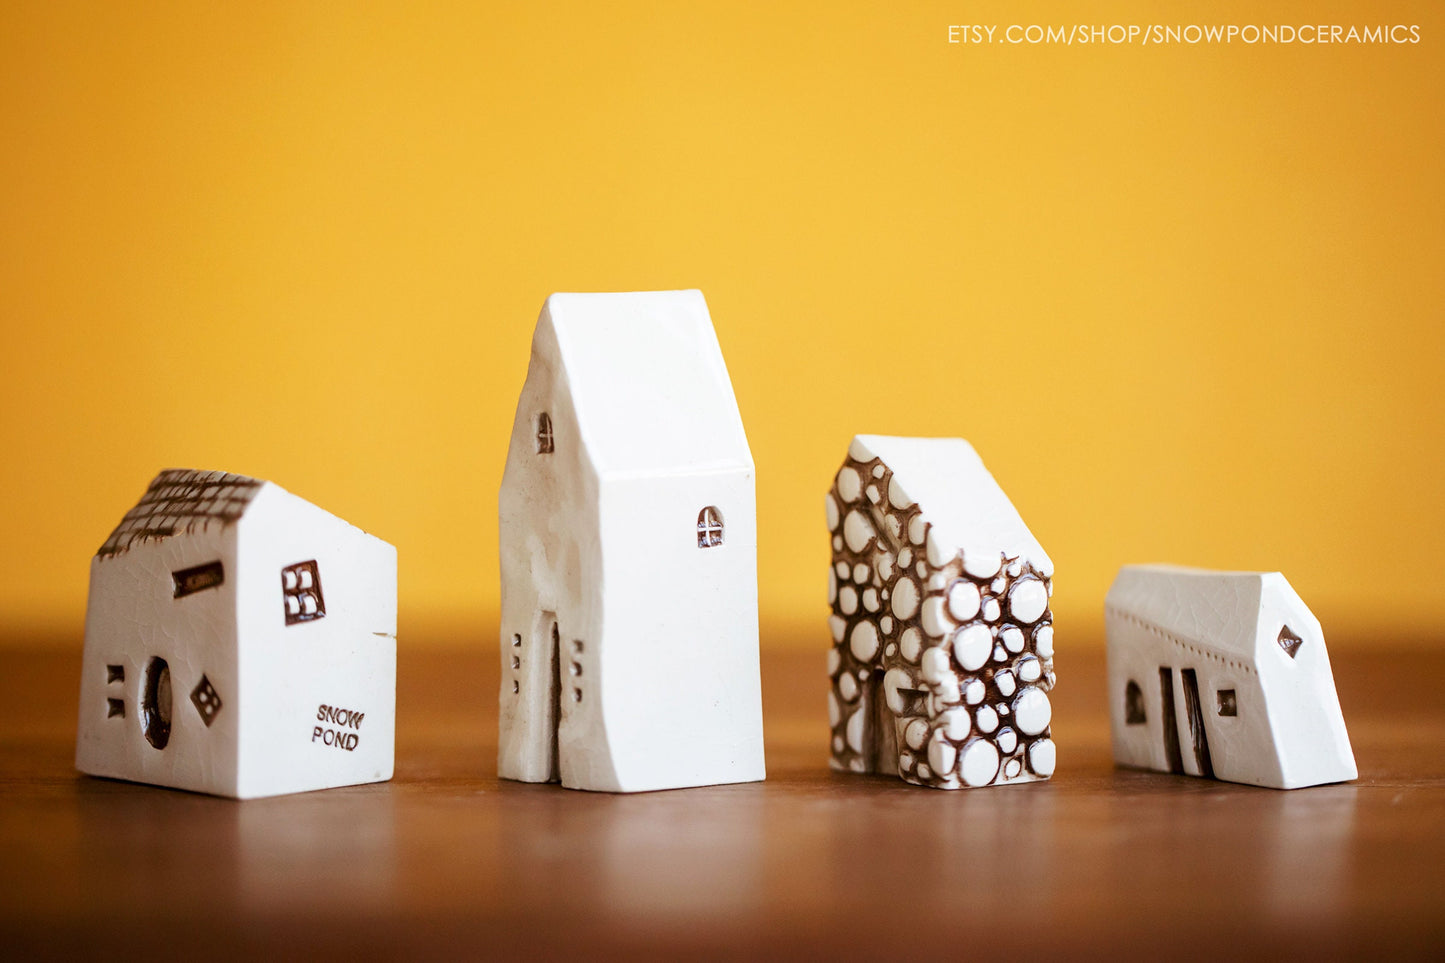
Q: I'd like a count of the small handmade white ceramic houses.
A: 4